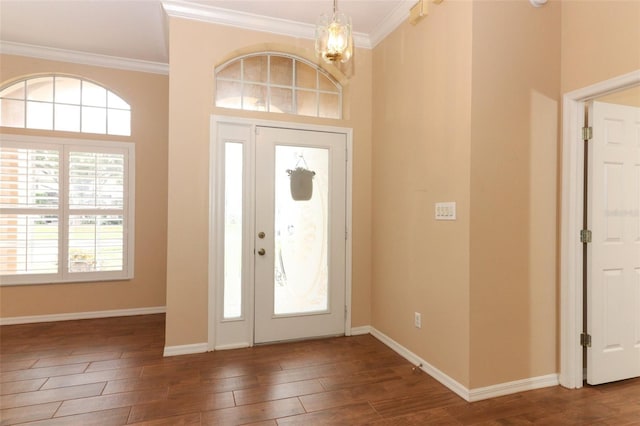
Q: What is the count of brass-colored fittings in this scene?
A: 5